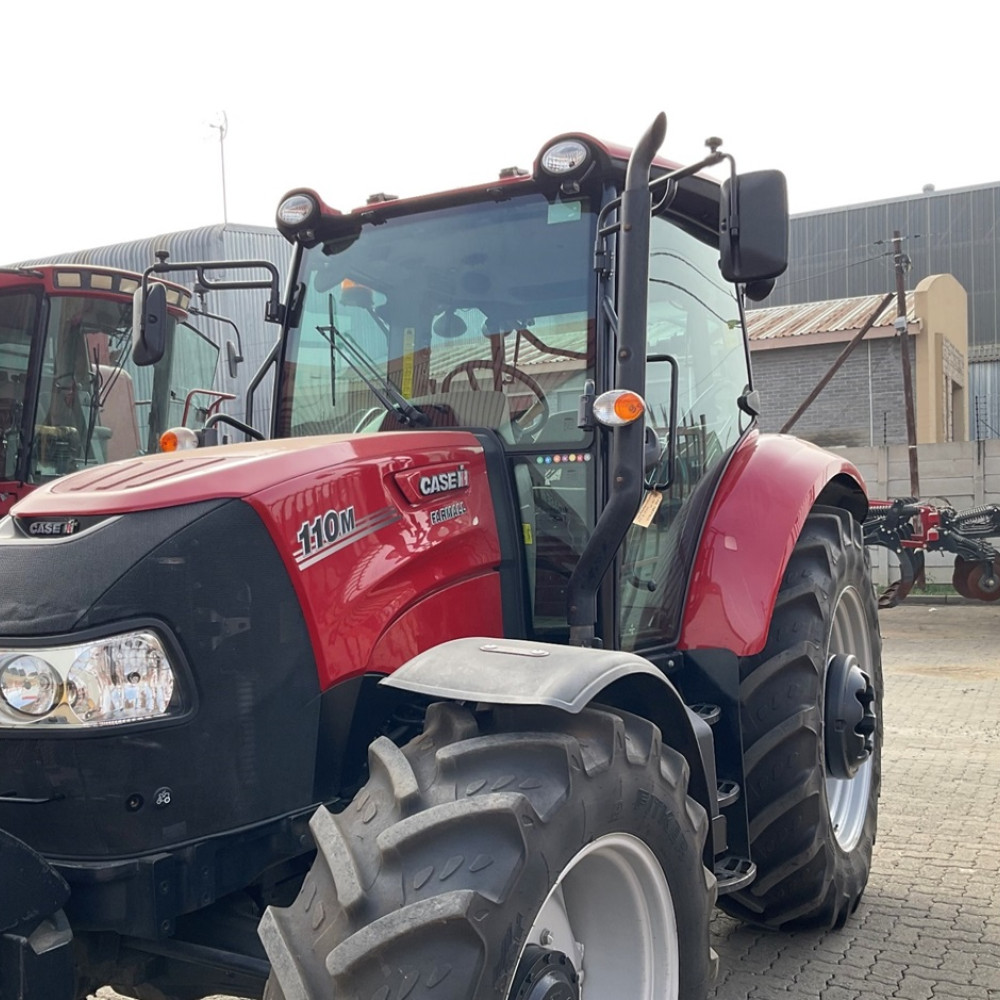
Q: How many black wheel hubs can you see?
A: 2